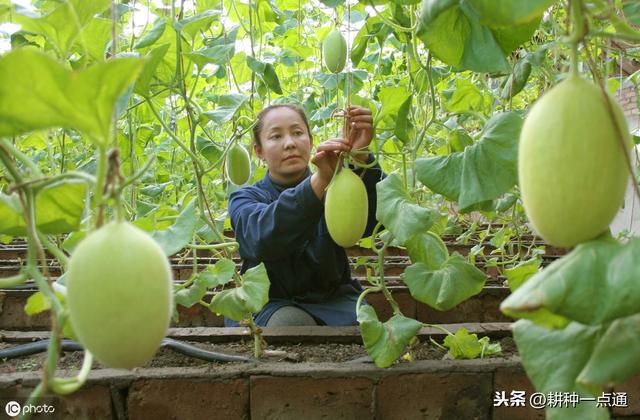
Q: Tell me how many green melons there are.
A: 5